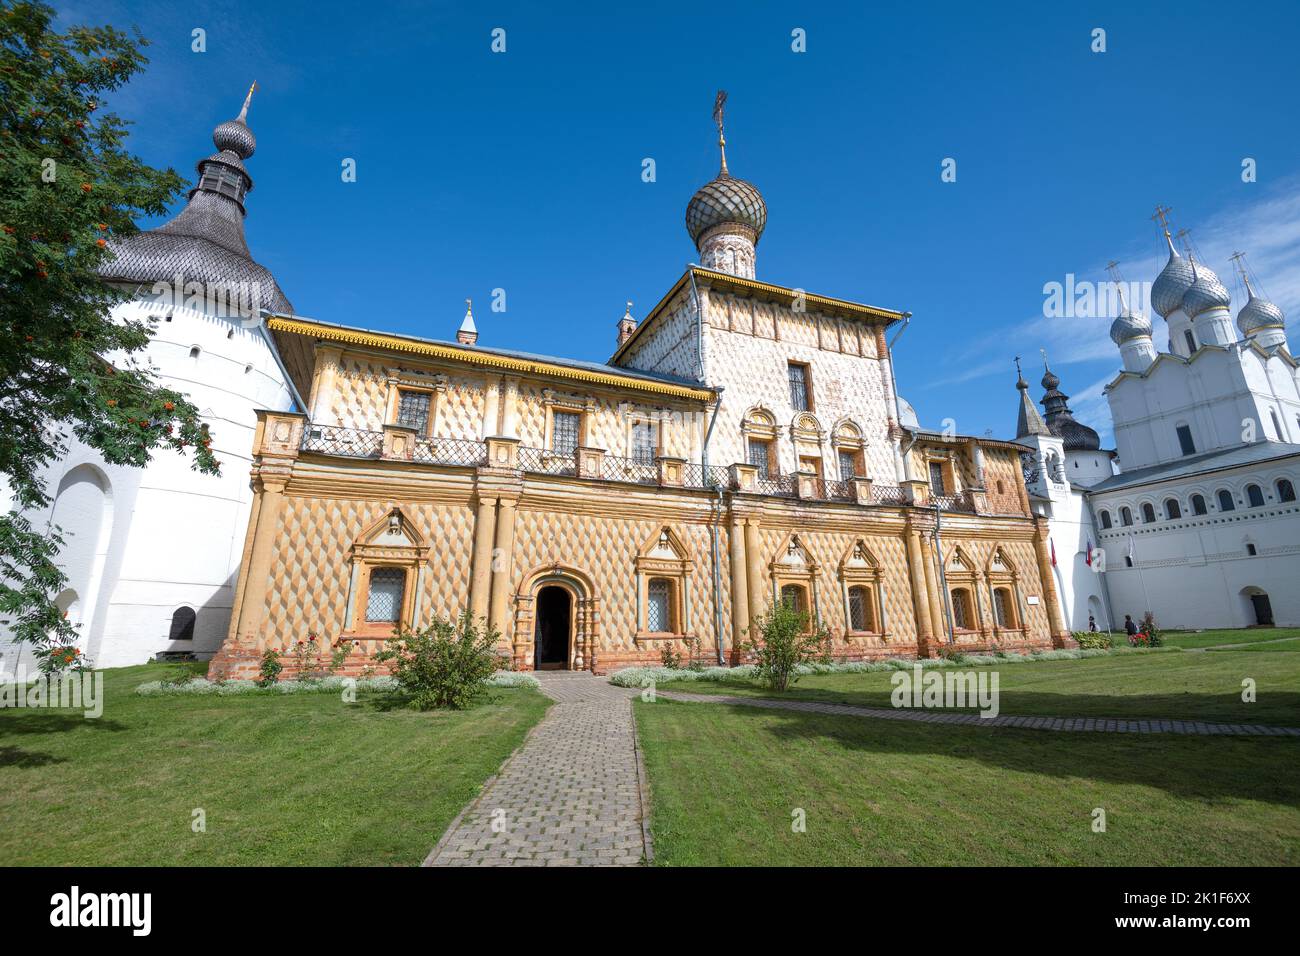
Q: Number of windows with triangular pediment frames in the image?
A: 6